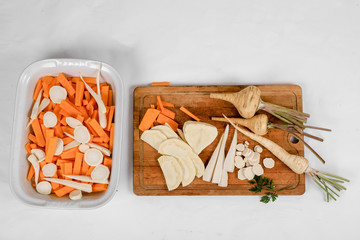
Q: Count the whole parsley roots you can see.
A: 3